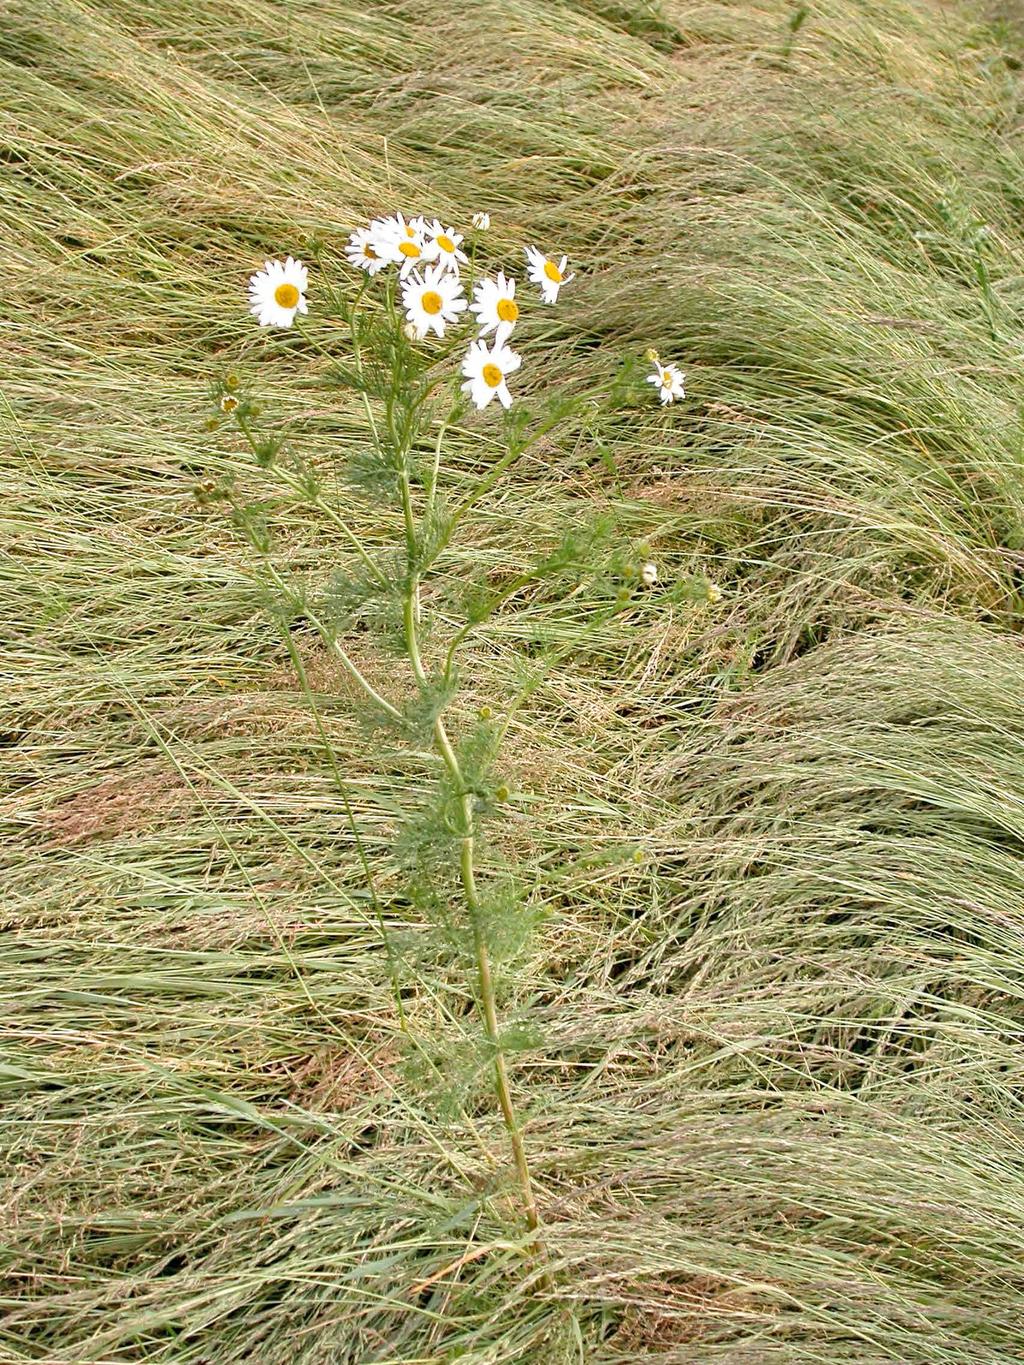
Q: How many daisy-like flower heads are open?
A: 10